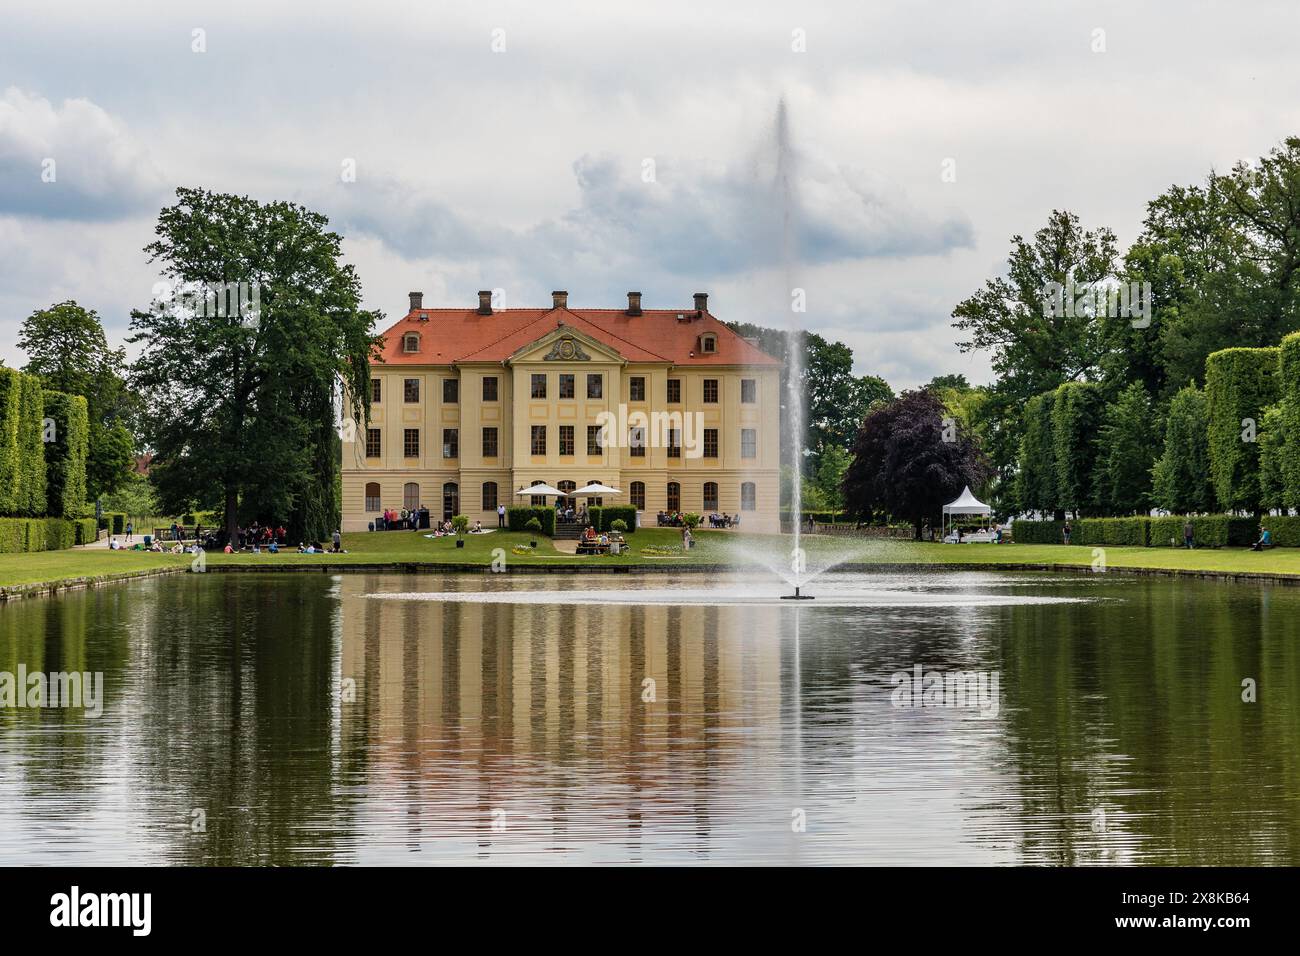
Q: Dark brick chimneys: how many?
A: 5